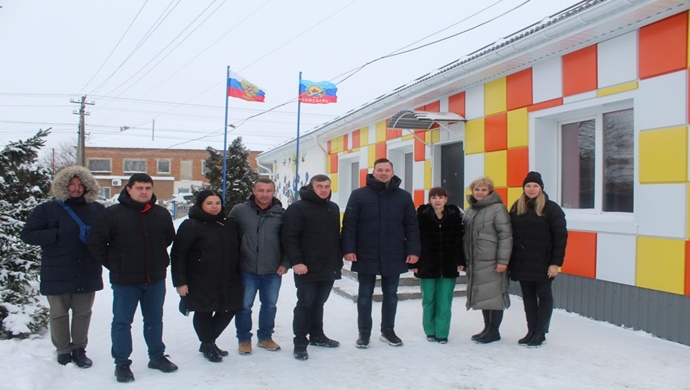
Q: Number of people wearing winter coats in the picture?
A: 9